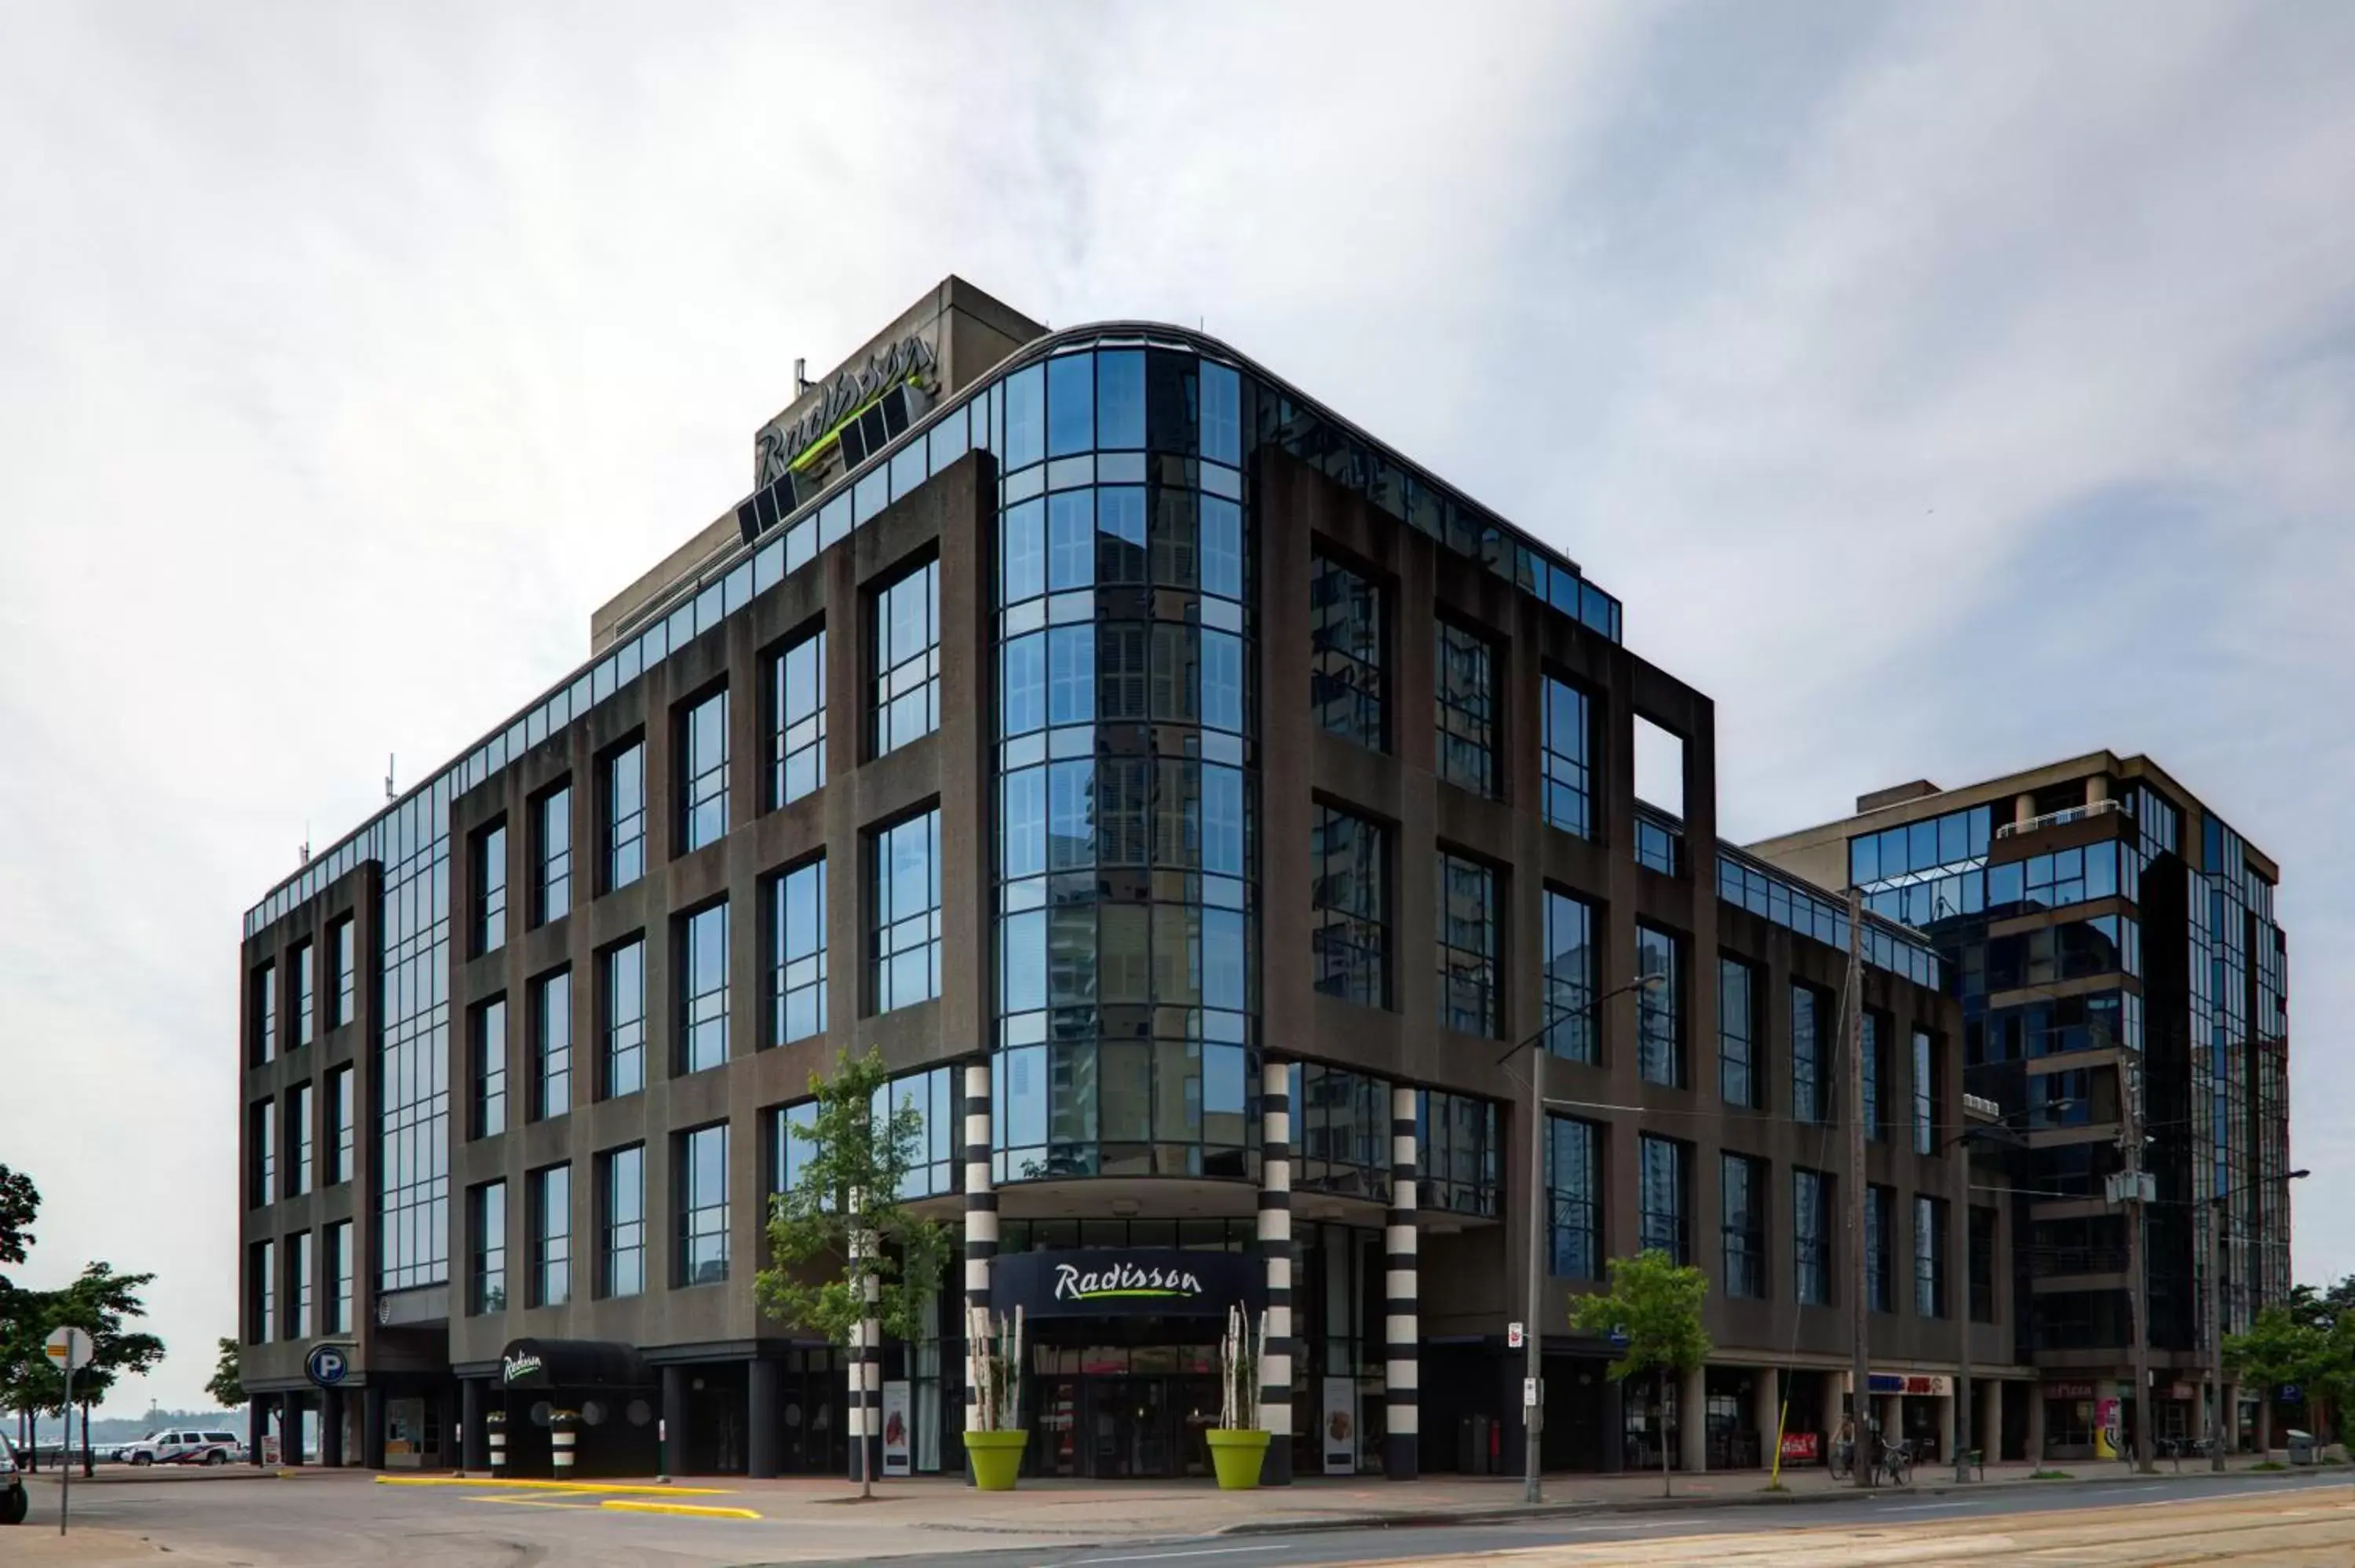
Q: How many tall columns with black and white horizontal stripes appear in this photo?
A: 4